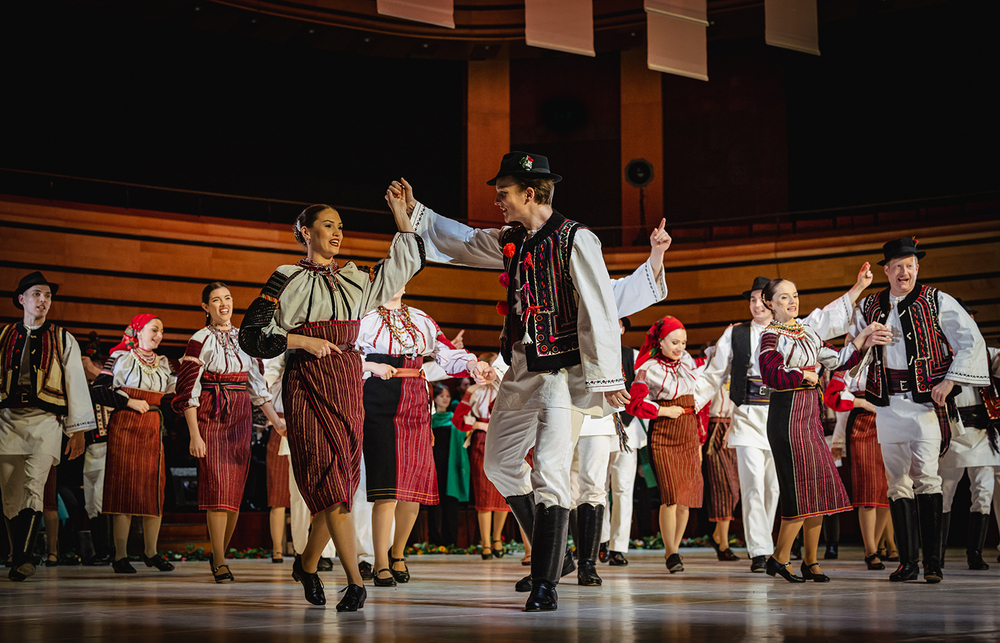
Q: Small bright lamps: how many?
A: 8